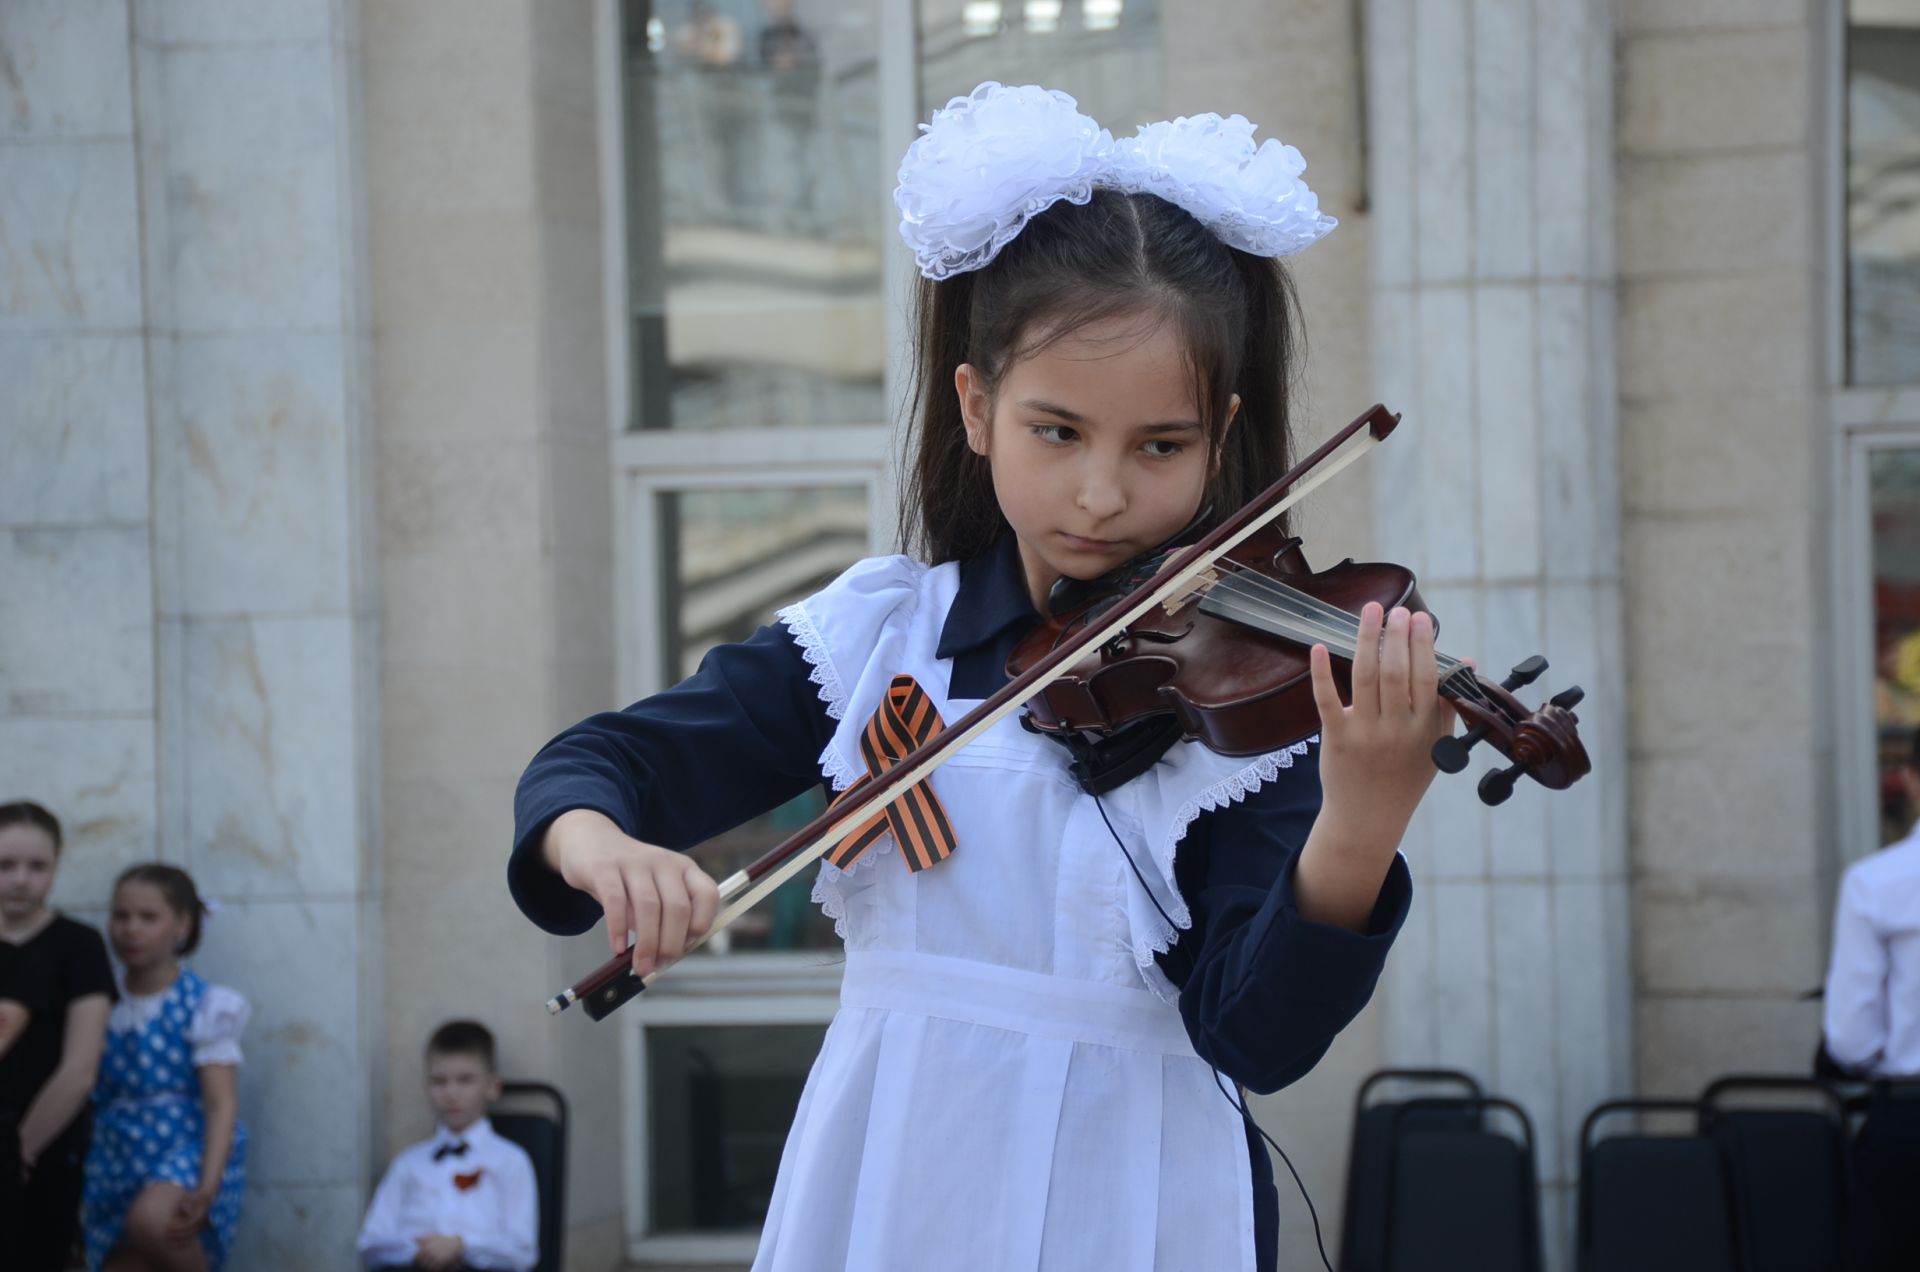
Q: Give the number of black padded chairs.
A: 5